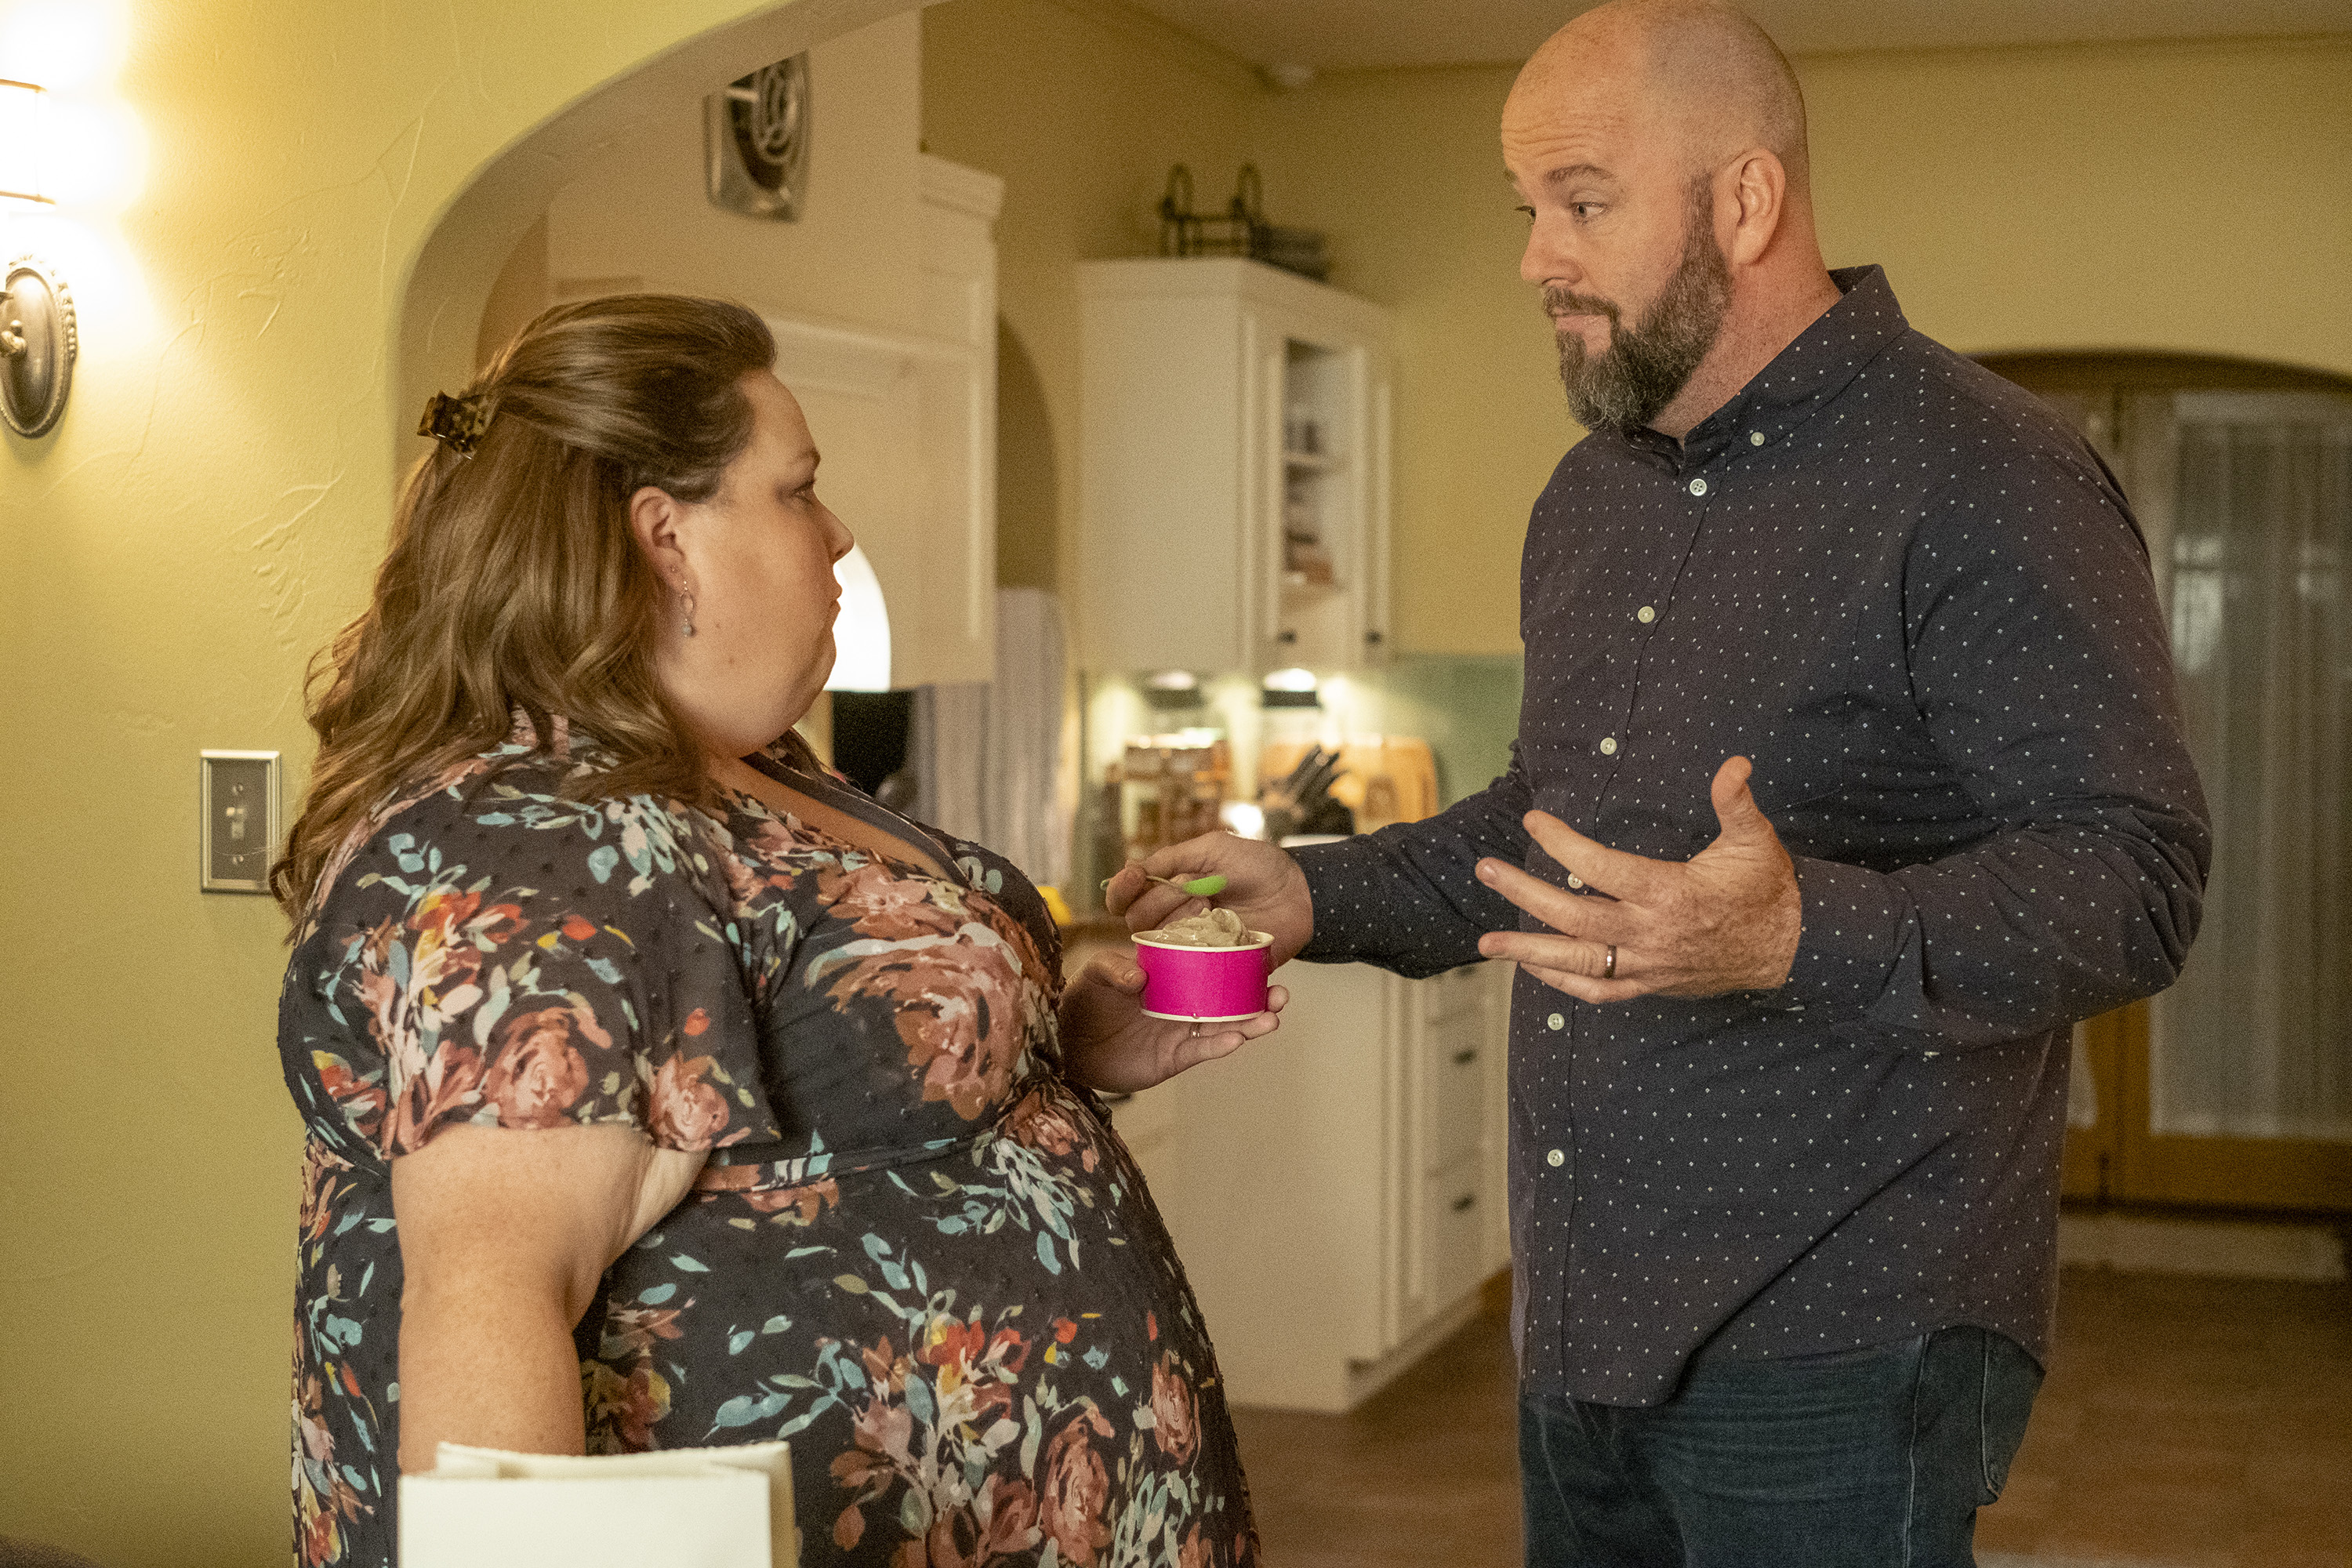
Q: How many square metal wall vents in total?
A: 1